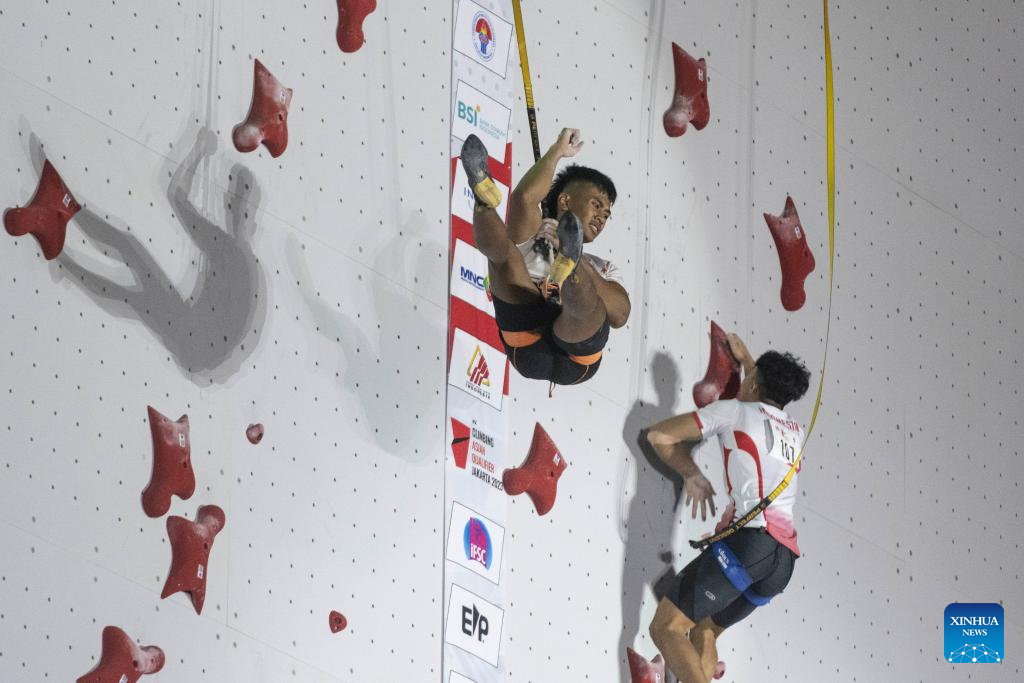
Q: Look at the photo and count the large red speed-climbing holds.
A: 11